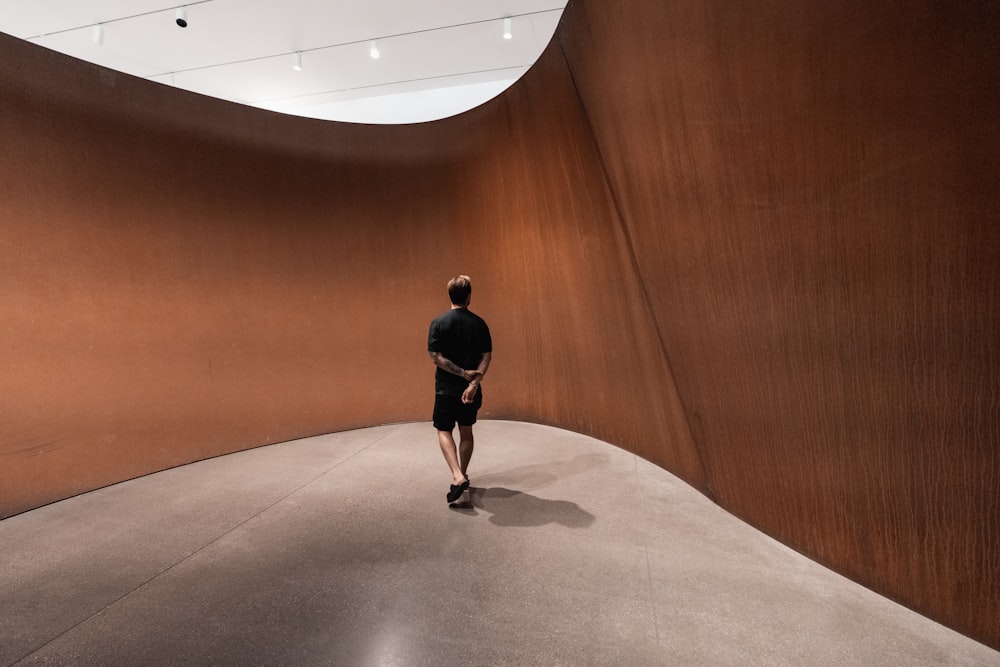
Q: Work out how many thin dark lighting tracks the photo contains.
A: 3